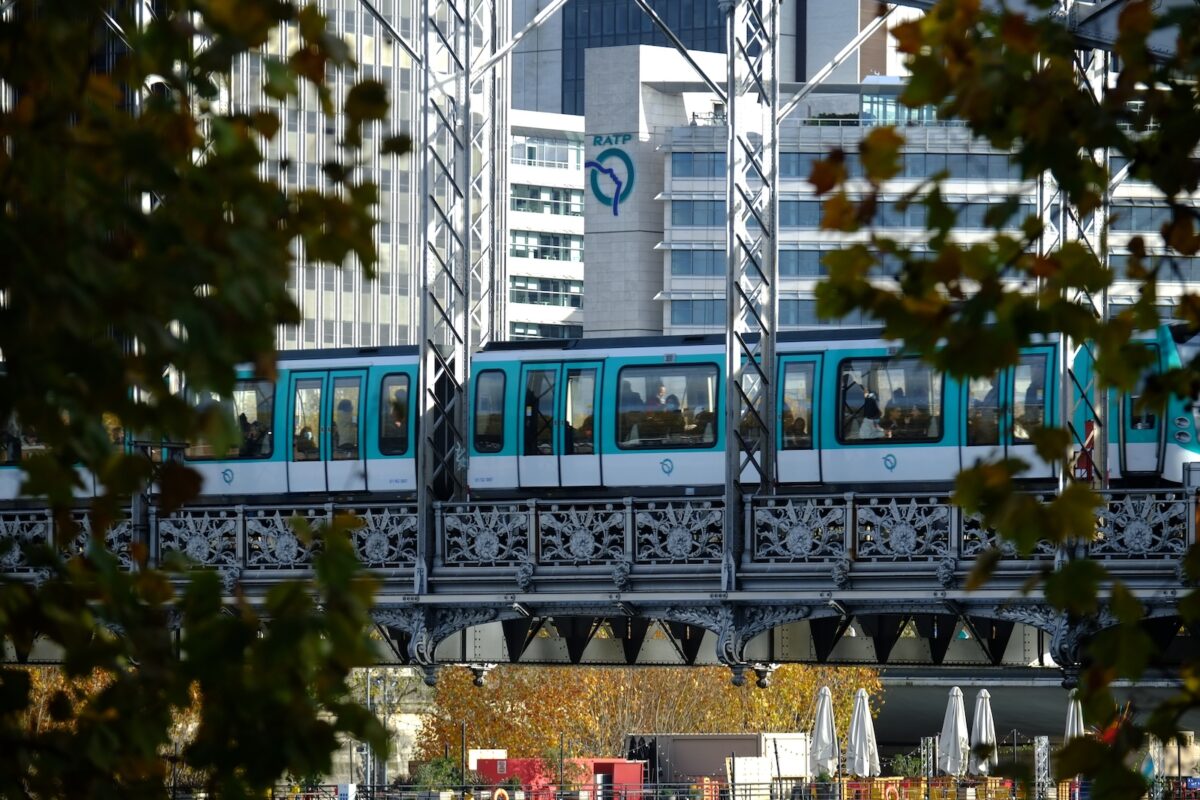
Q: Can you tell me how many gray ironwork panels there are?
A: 12